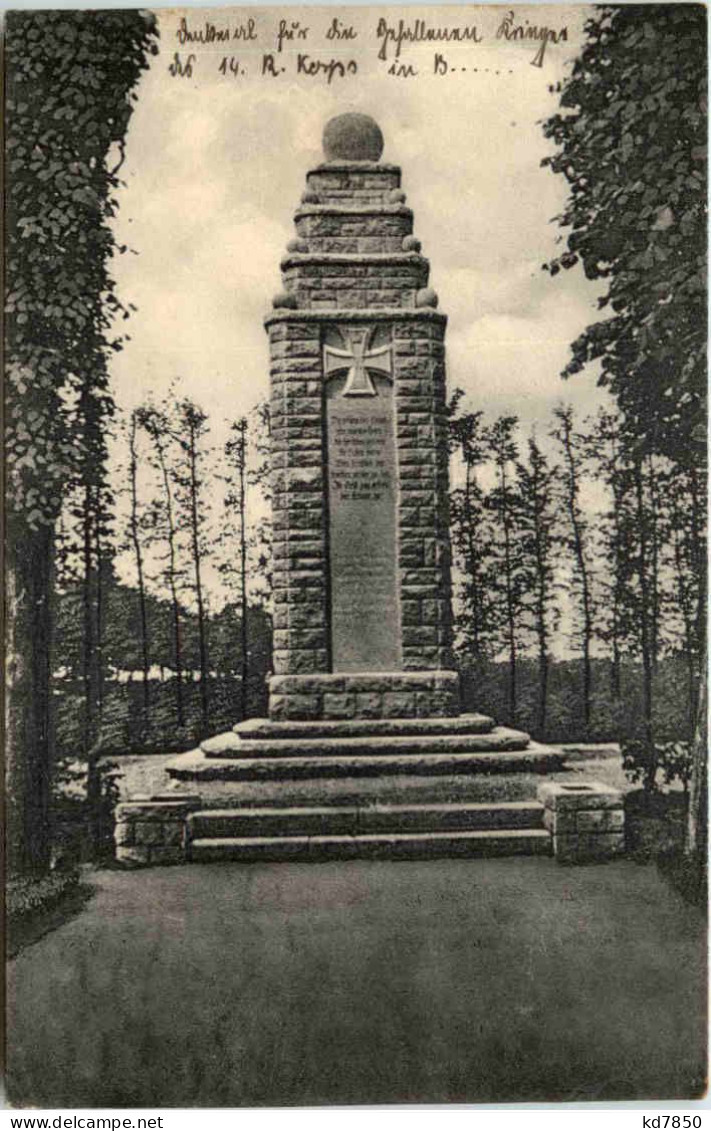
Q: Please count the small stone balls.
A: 6